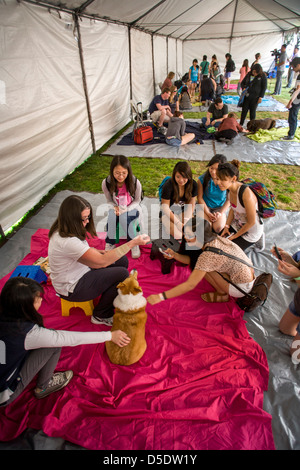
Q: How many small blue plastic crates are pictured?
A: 1